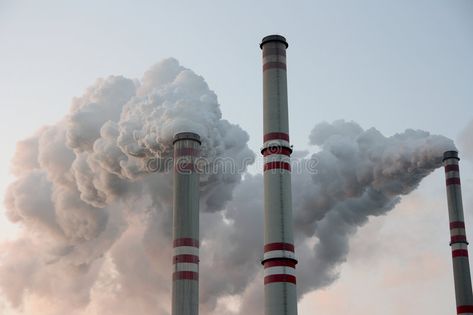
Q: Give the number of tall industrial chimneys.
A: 3